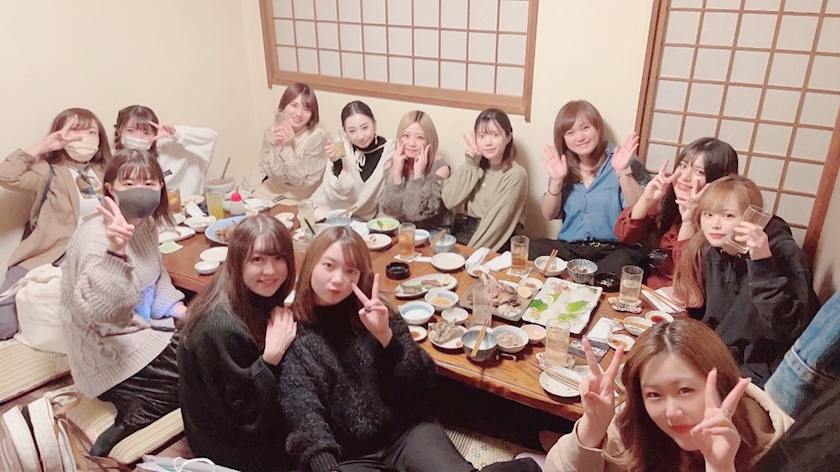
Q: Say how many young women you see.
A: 13